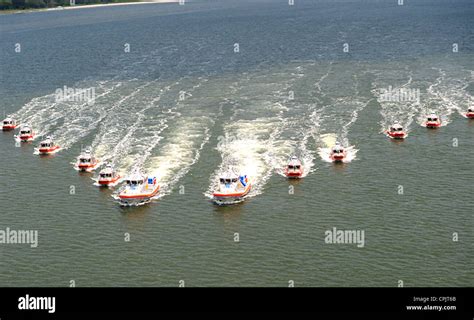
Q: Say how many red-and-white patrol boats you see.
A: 12